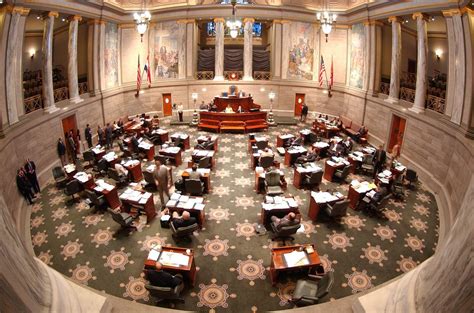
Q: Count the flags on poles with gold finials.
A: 4